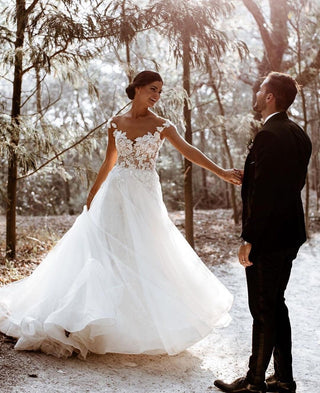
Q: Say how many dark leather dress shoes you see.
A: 2